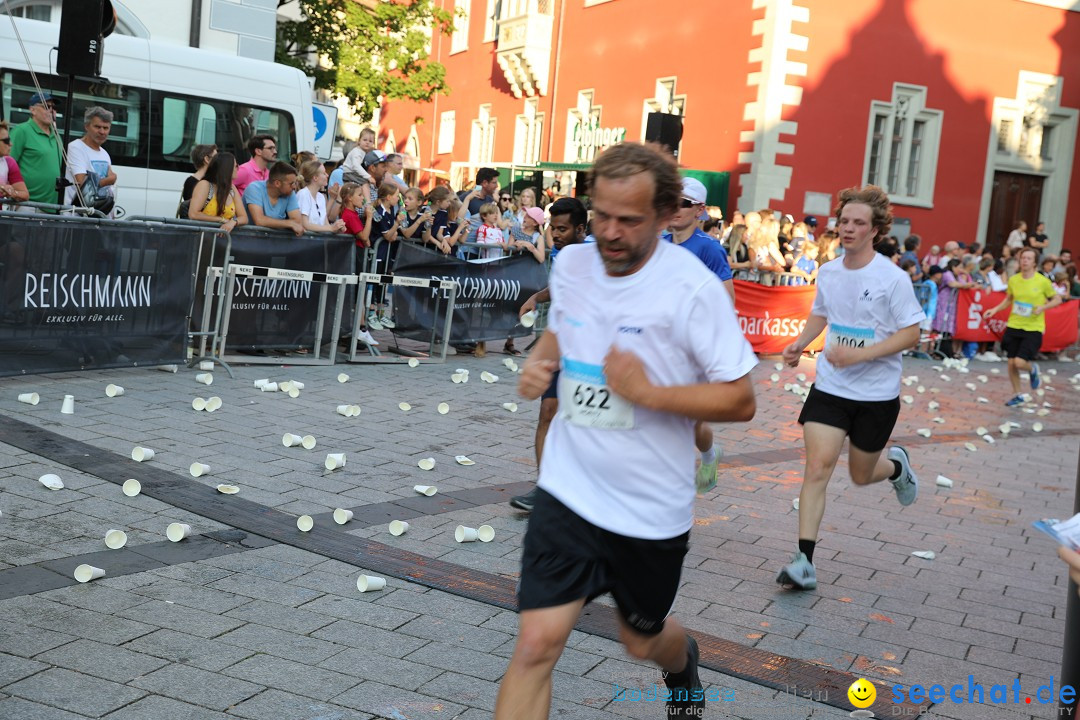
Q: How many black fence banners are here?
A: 3